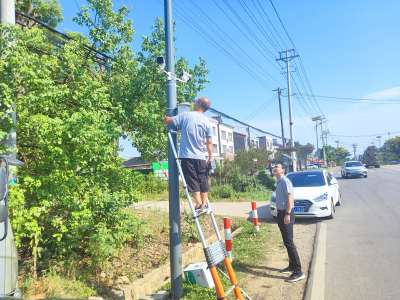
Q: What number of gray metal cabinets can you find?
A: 1